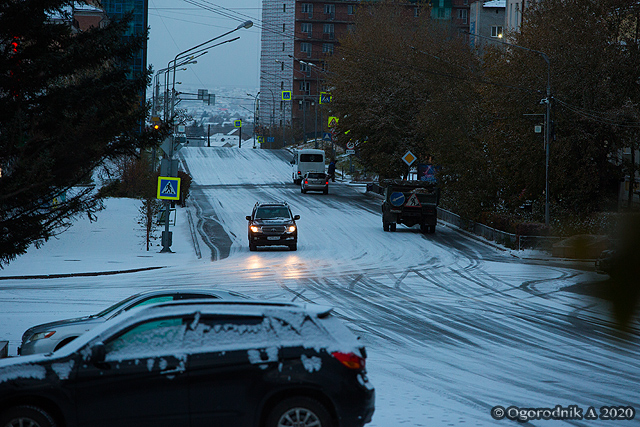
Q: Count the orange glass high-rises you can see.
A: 0